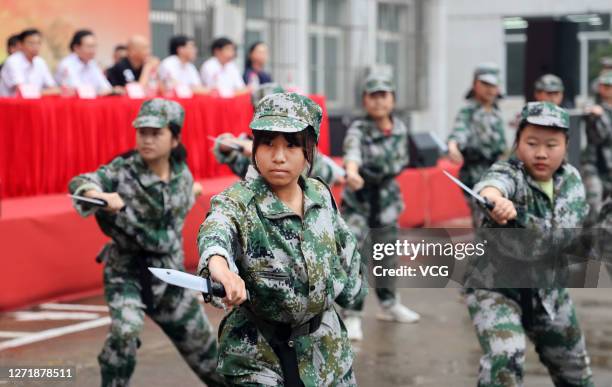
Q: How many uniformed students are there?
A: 8